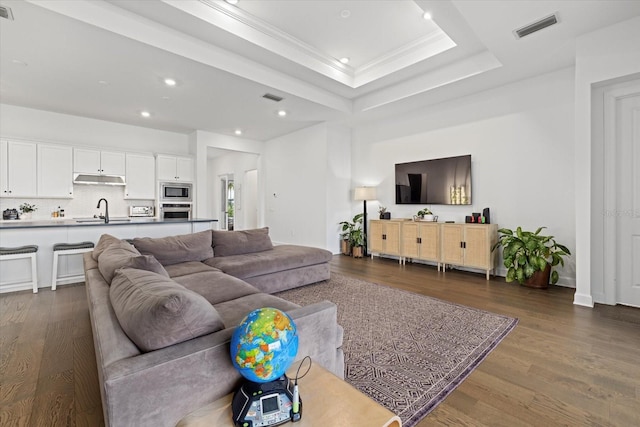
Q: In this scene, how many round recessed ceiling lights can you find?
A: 7